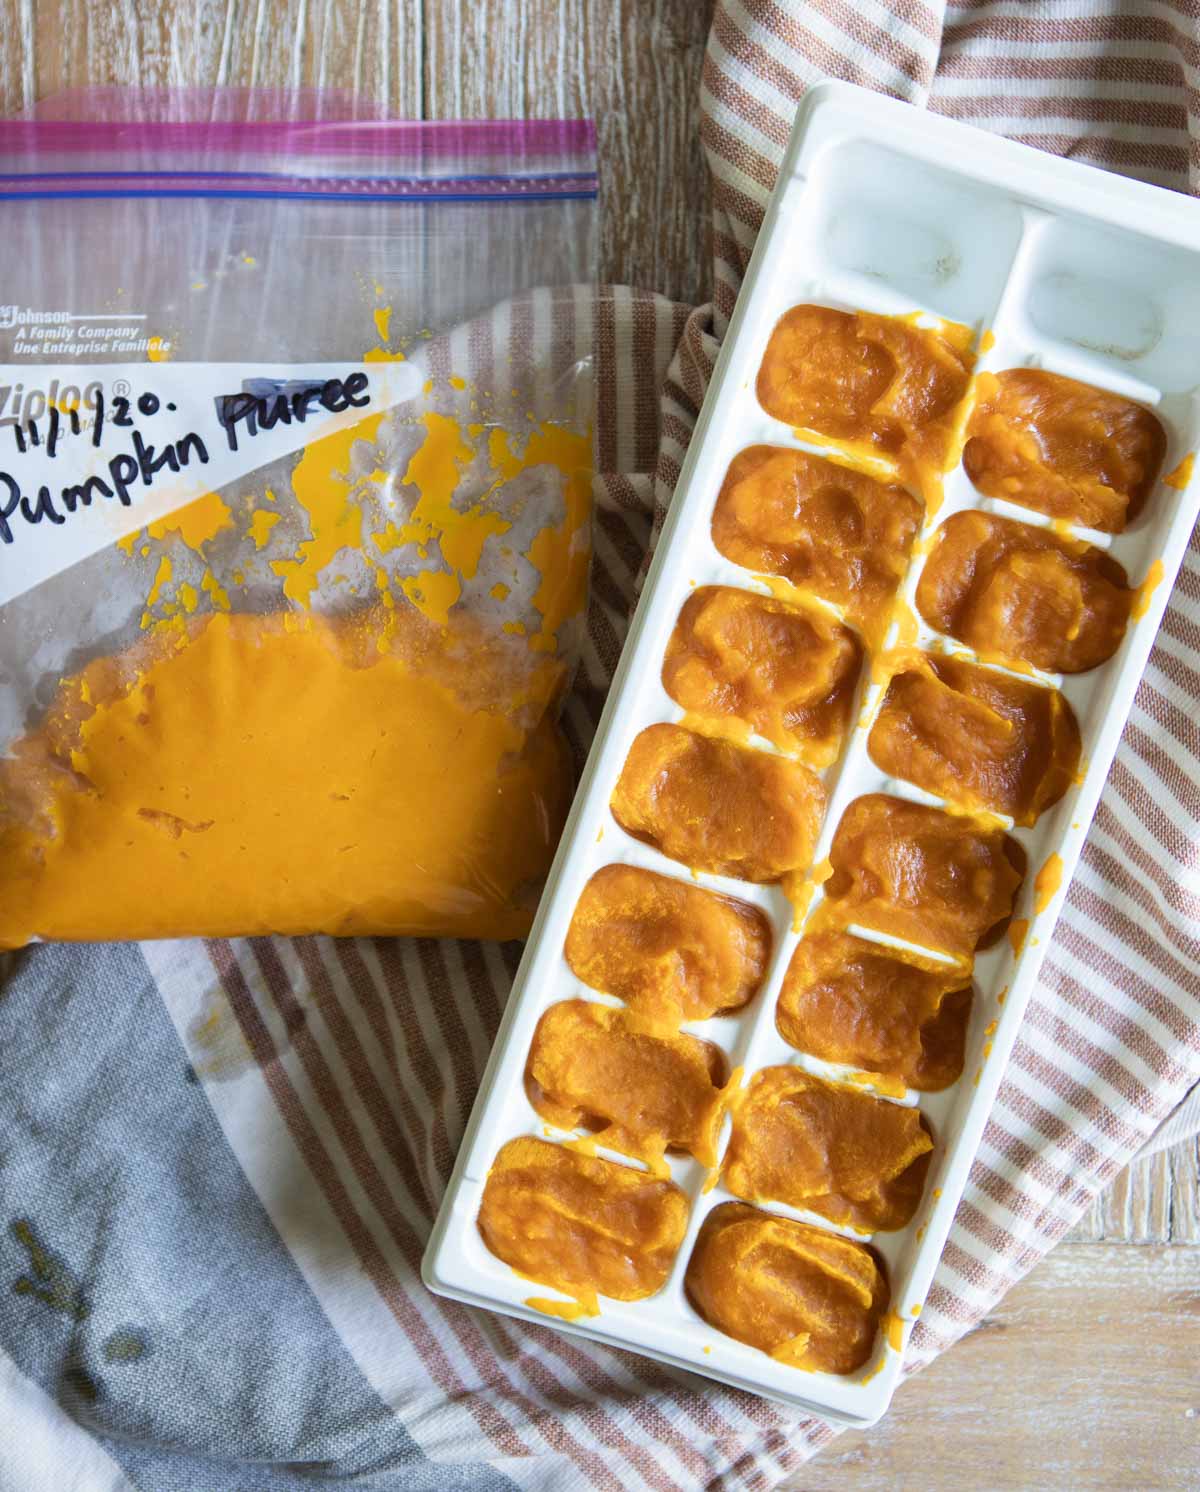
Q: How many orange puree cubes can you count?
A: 14